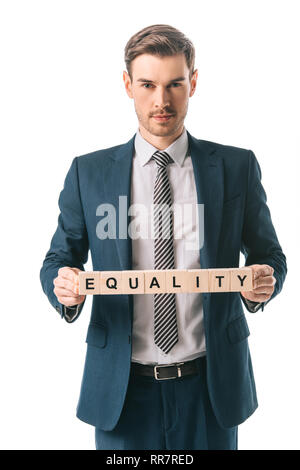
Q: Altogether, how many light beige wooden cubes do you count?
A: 8